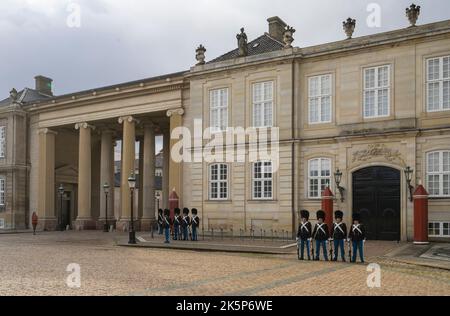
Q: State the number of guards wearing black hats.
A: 9